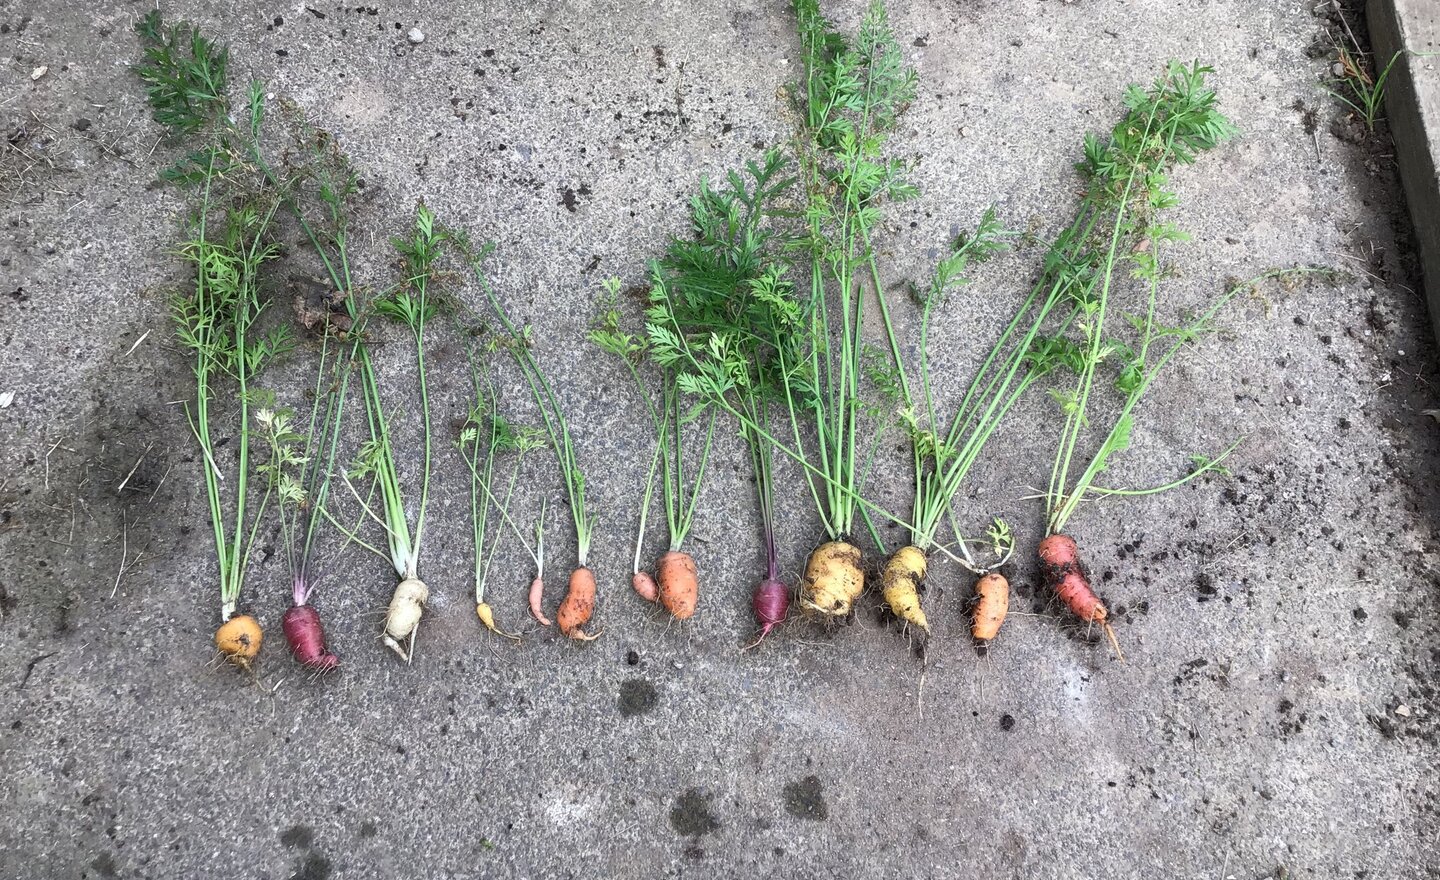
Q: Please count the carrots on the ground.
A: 13